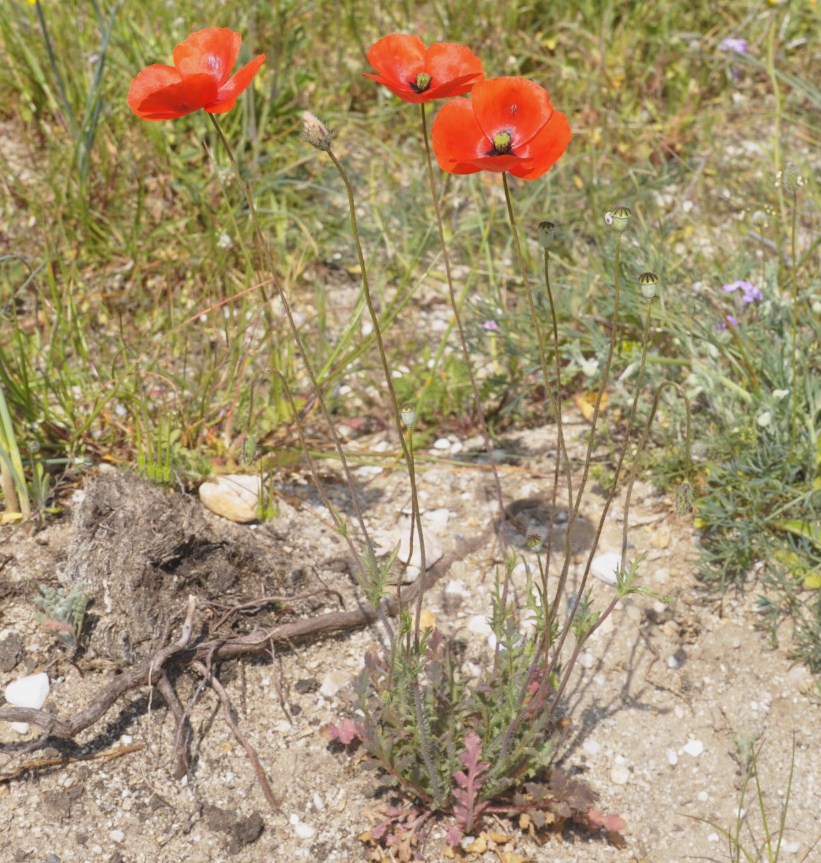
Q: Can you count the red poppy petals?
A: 12